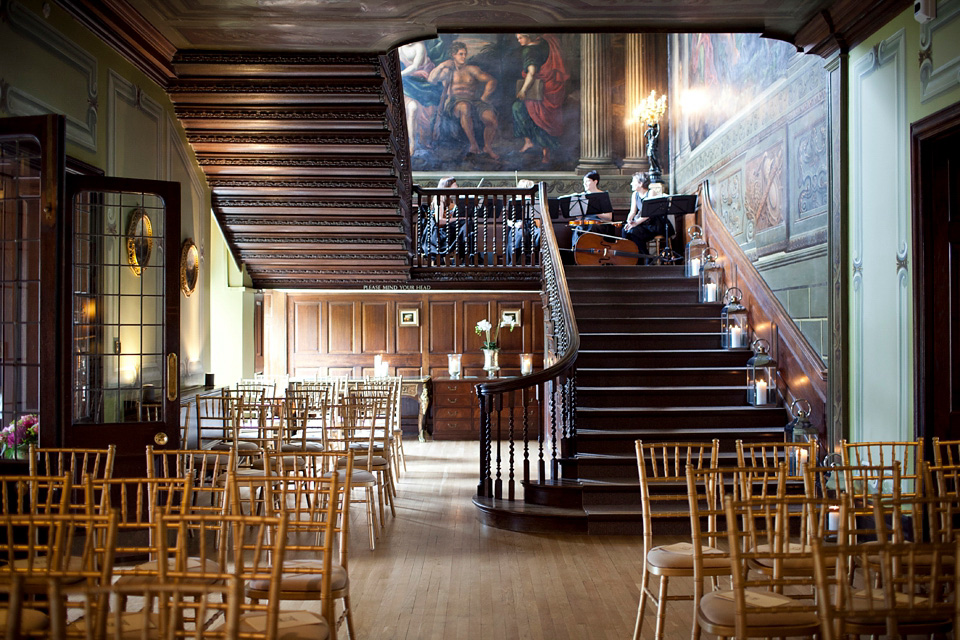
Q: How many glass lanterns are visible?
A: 6